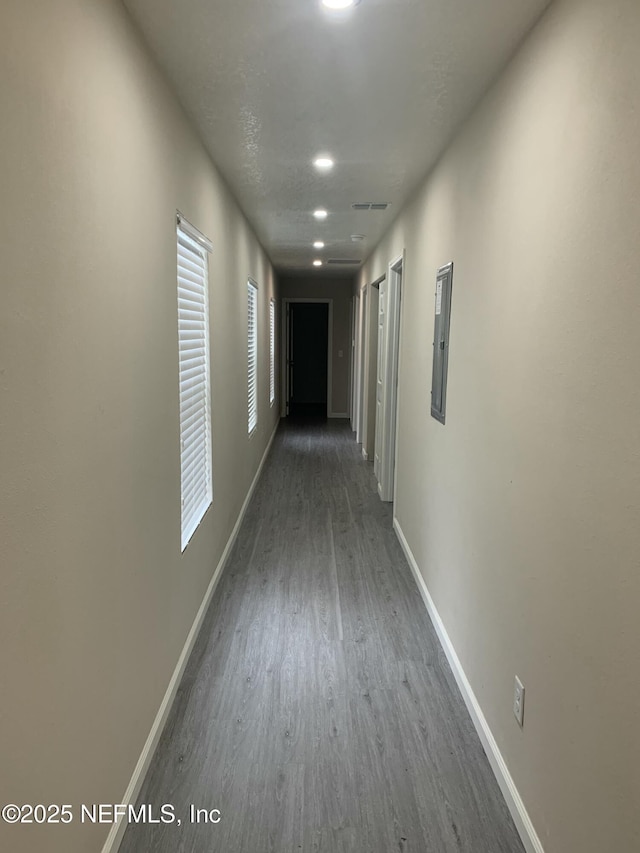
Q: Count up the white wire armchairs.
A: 0